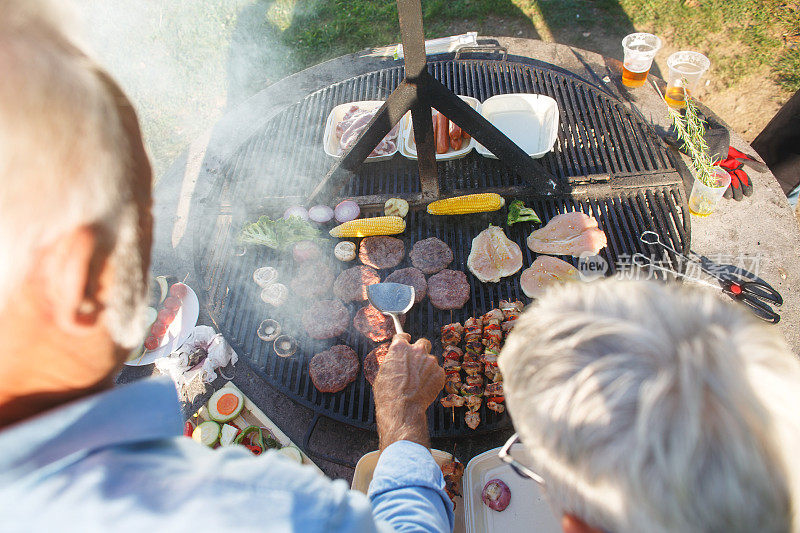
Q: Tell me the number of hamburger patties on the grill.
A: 10